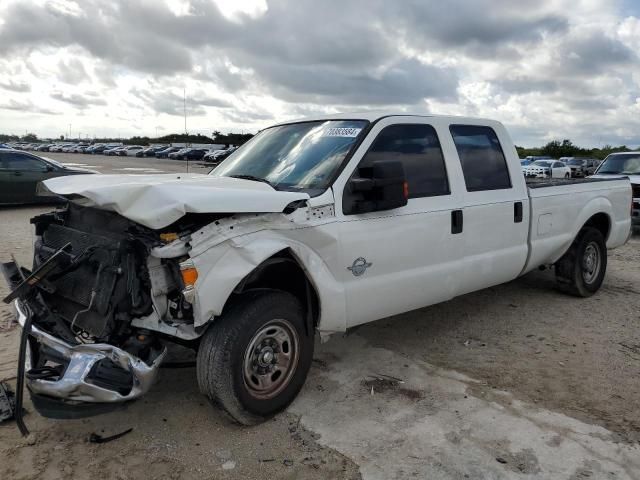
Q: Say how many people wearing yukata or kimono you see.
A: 0